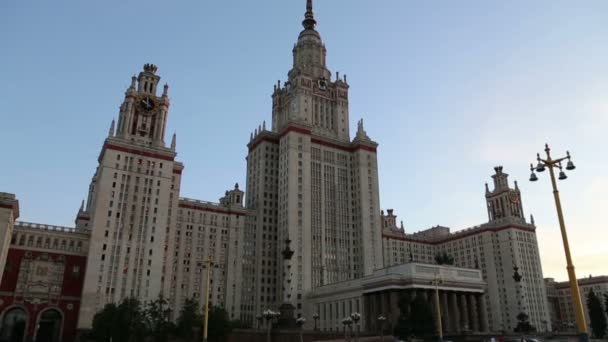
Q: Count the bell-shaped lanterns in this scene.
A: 4